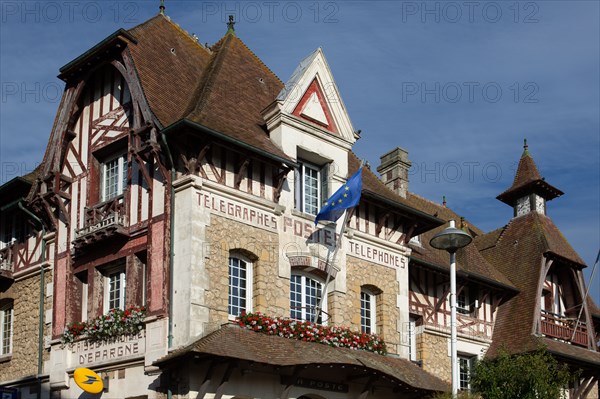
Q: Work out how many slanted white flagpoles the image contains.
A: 2